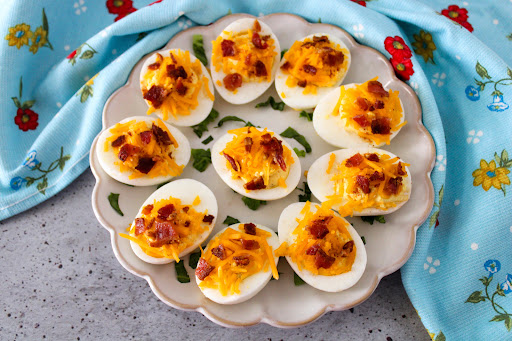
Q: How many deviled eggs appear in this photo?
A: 10